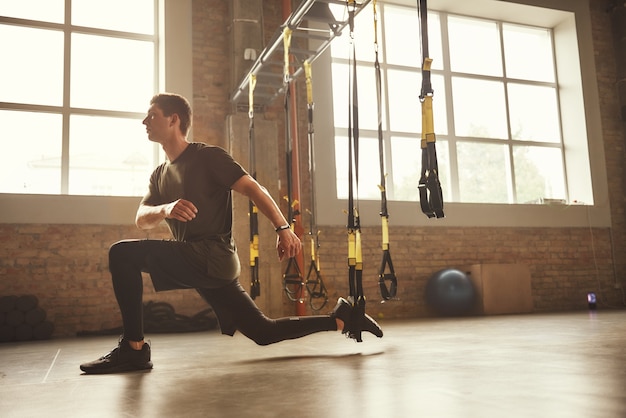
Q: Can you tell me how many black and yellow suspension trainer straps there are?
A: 6